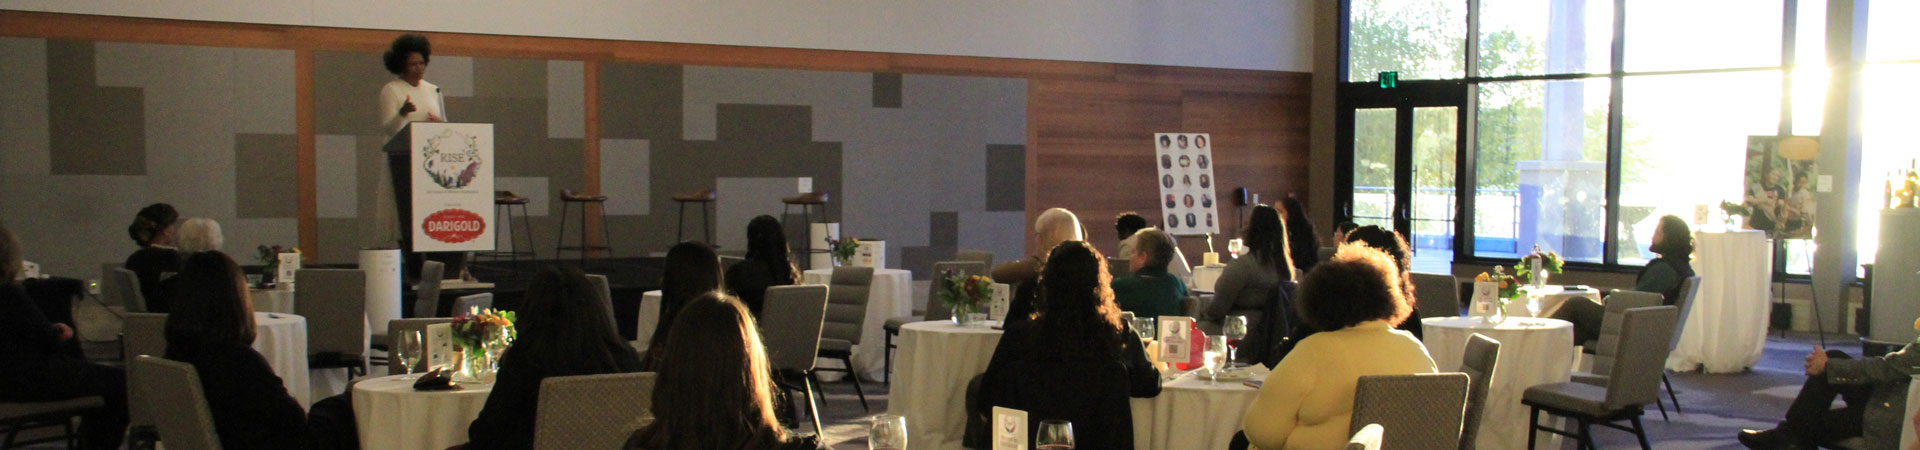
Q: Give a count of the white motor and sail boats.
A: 0